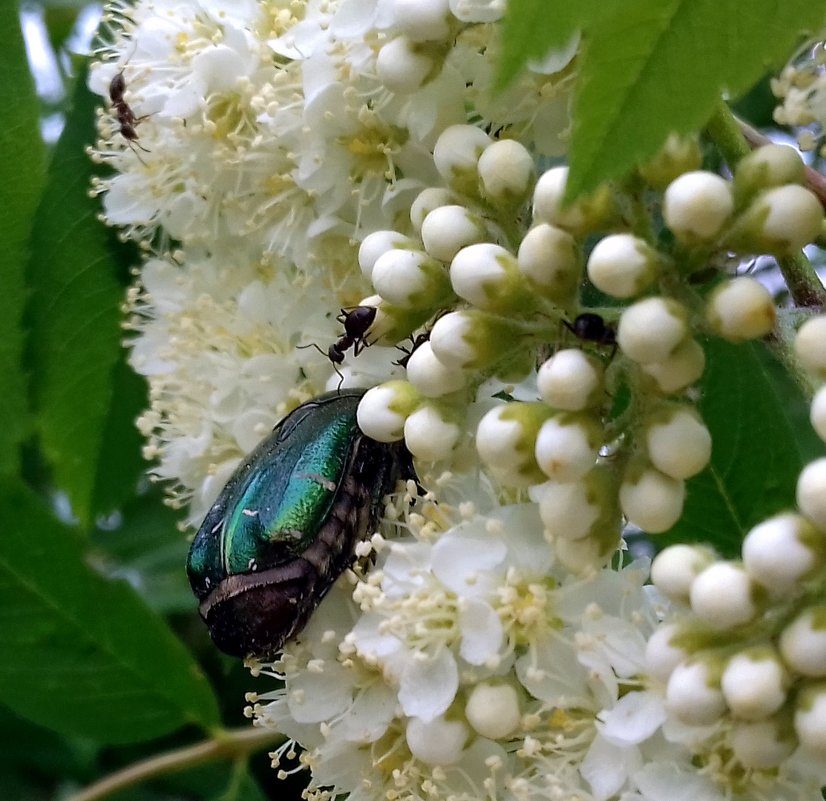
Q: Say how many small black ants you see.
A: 4